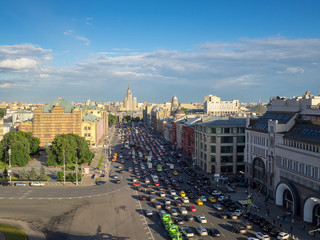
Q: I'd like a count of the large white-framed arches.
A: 2